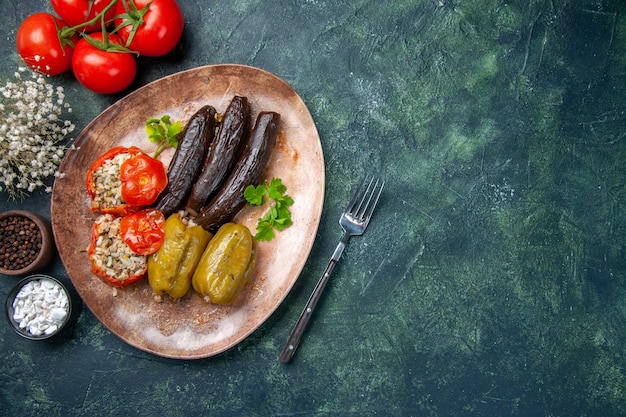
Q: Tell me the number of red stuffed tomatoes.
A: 2